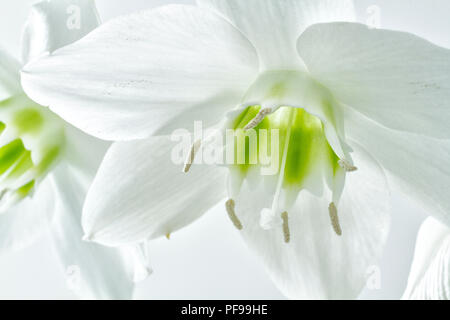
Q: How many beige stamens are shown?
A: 6